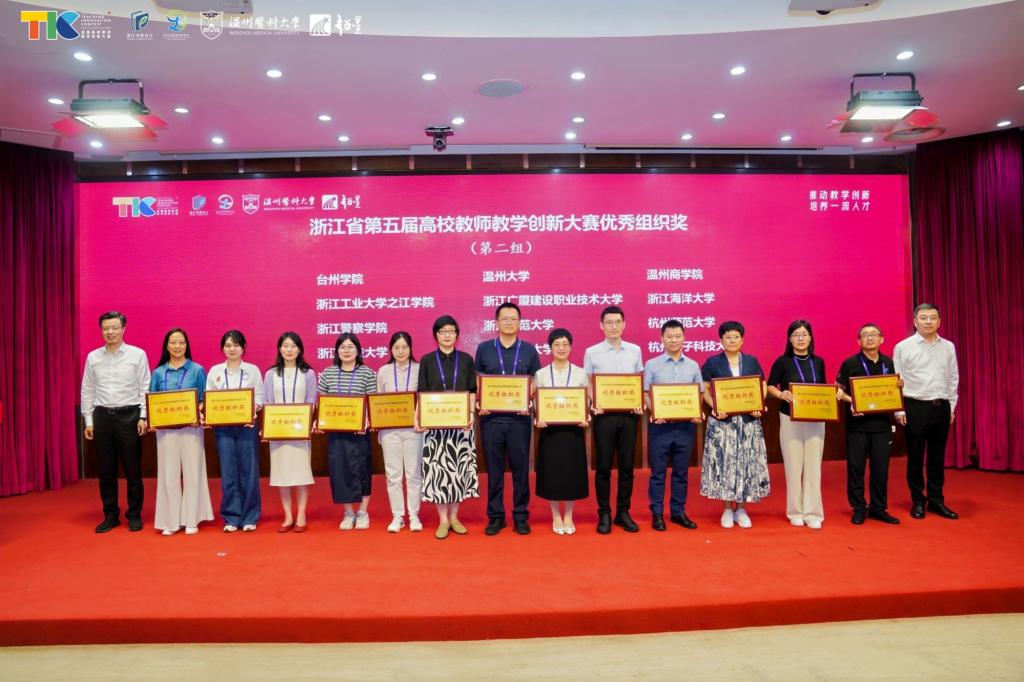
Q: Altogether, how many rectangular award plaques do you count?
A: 13